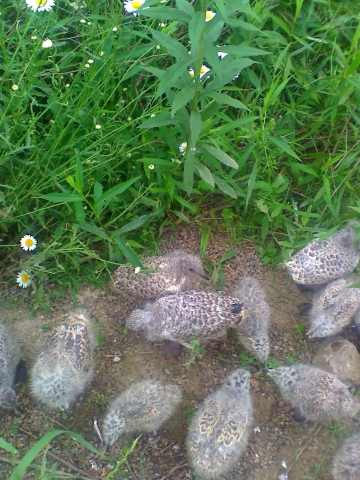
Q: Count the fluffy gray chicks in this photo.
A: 11